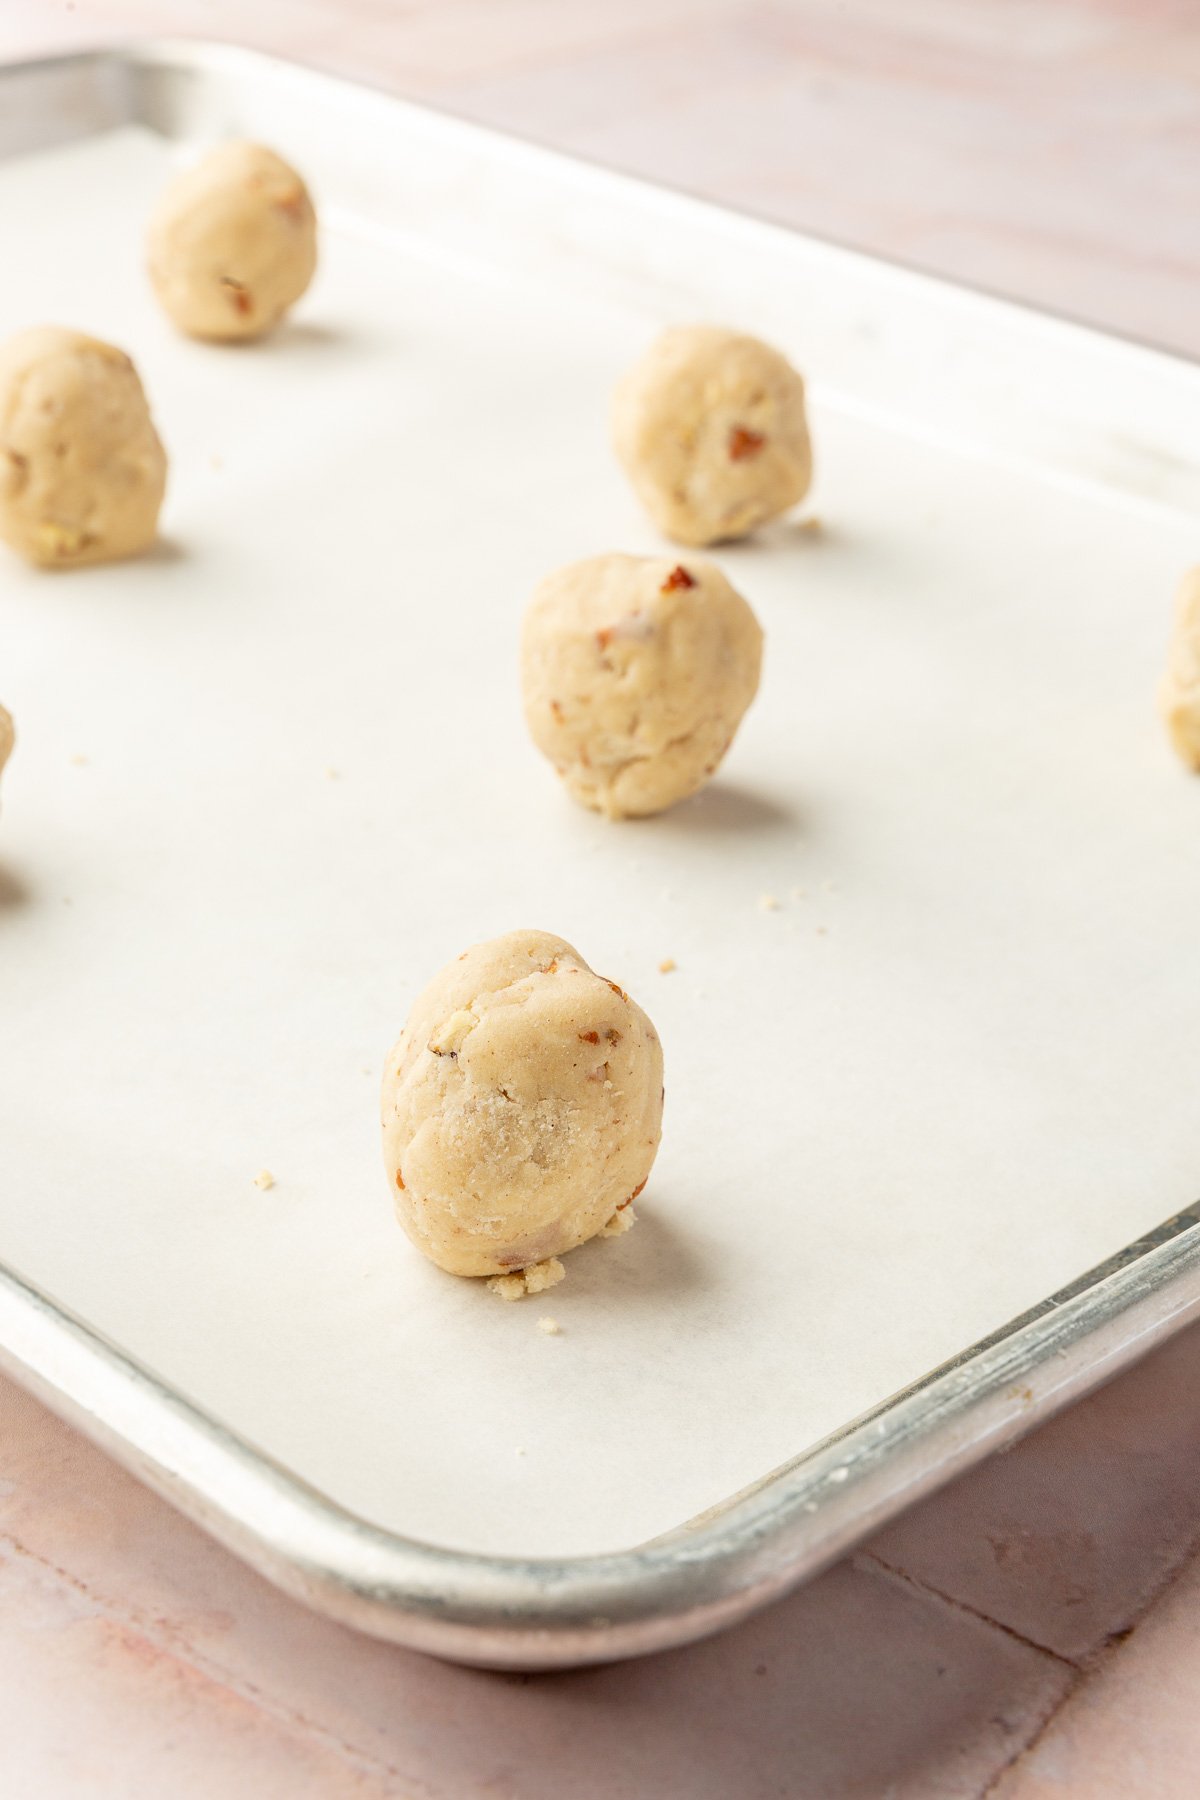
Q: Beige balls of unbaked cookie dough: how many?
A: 7